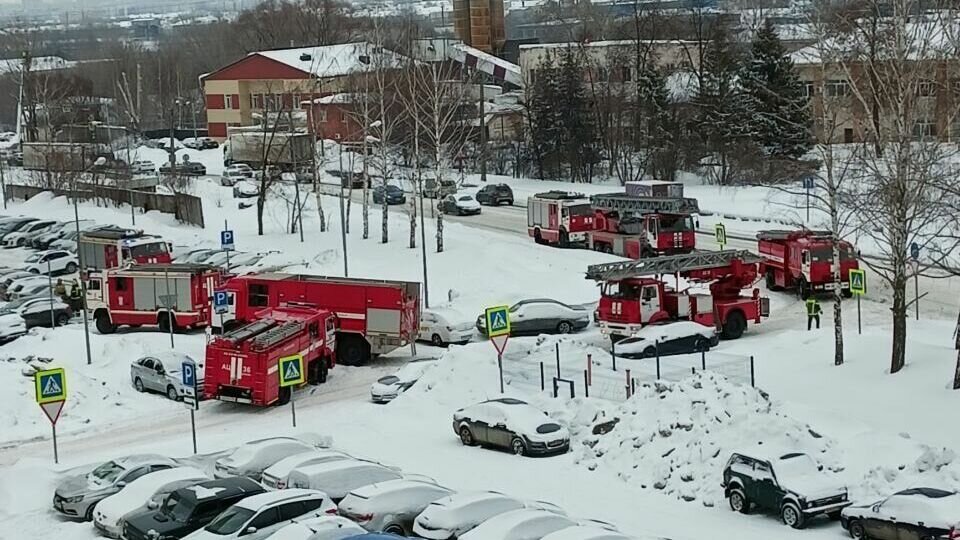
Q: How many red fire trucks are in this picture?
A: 8